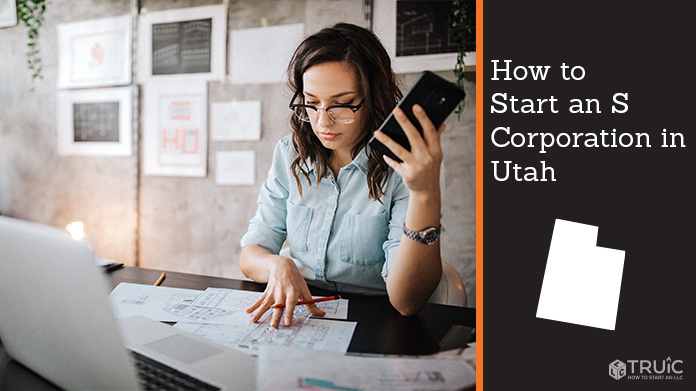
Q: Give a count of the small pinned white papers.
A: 2